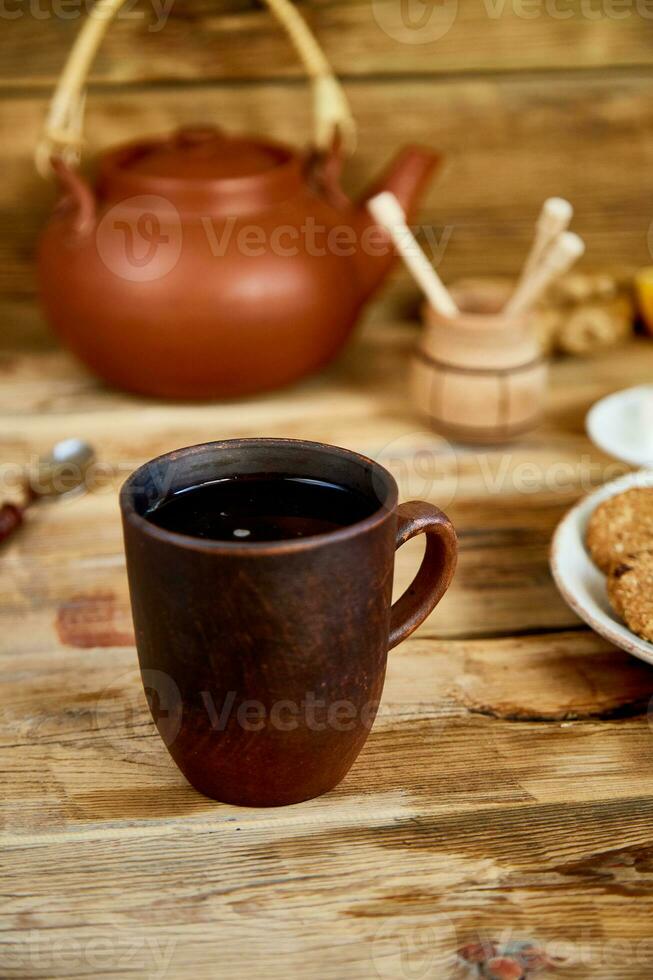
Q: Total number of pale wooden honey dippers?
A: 3